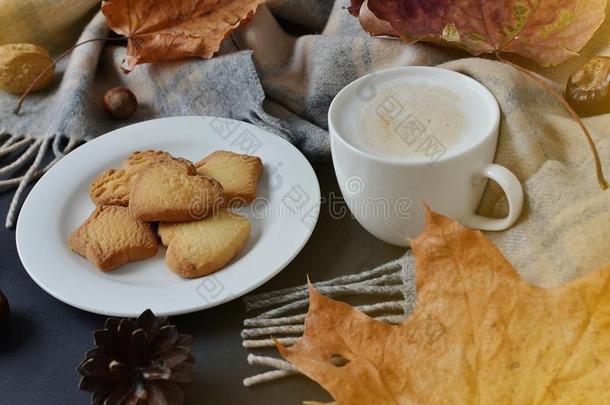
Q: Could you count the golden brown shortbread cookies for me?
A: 5